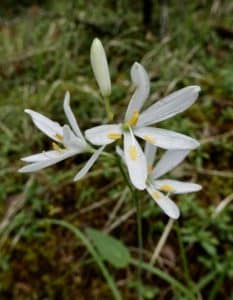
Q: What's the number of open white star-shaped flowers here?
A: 3